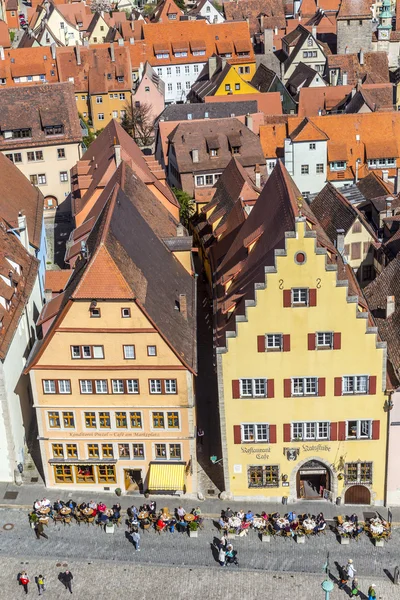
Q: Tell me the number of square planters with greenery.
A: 8